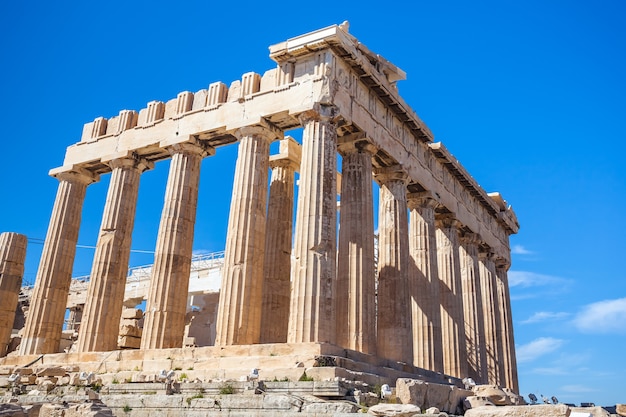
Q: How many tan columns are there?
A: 14